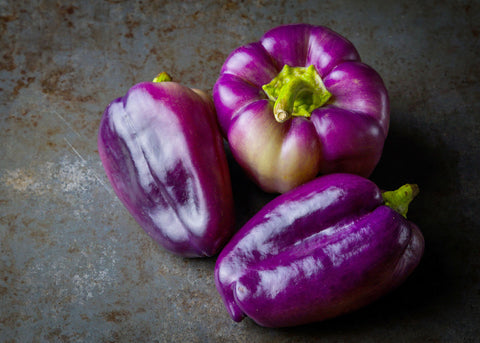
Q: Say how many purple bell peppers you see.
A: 3